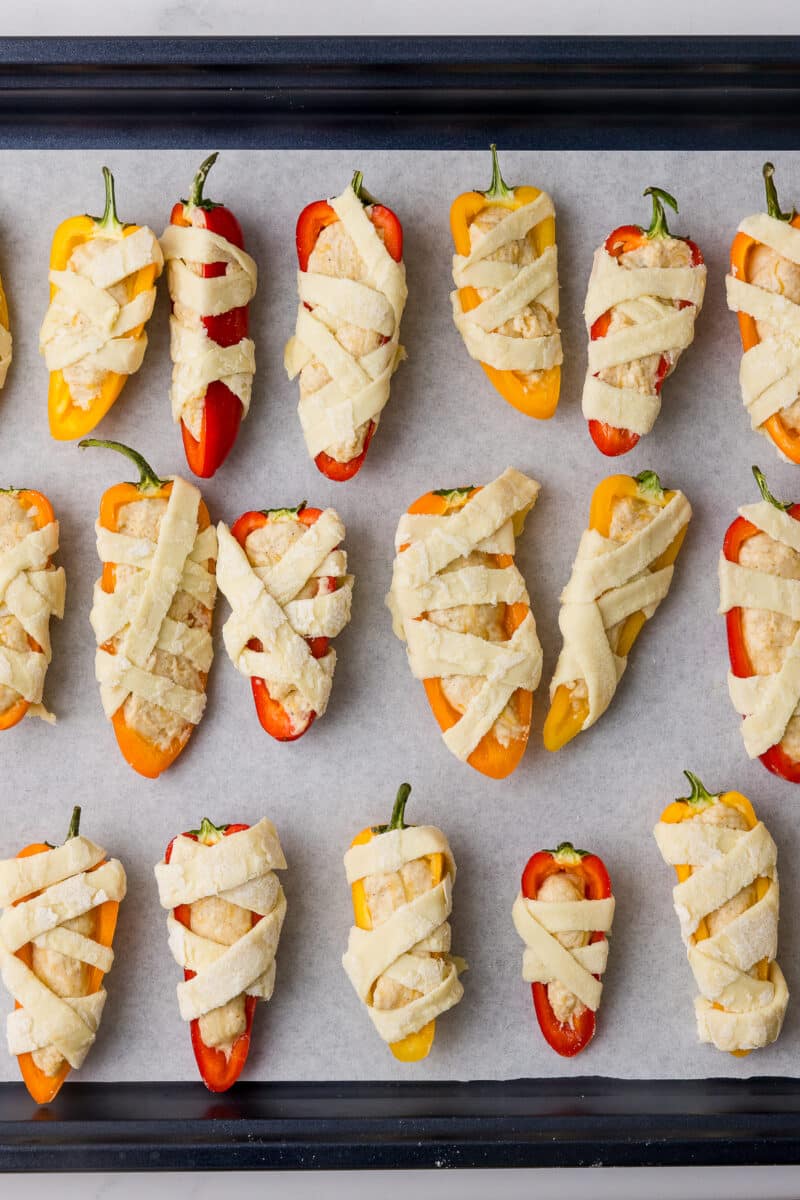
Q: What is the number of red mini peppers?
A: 7